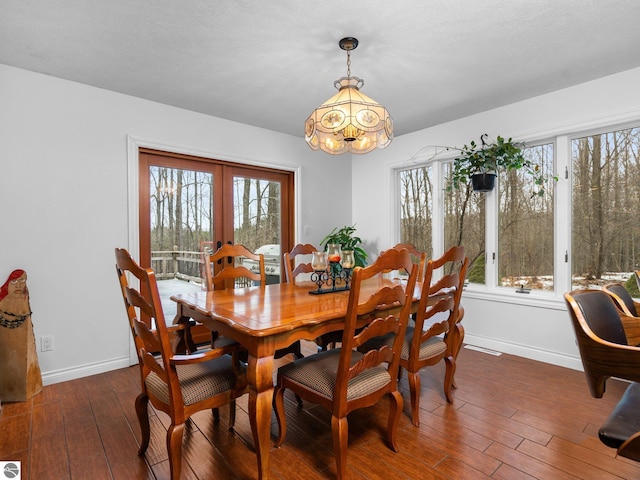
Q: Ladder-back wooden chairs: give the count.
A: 6